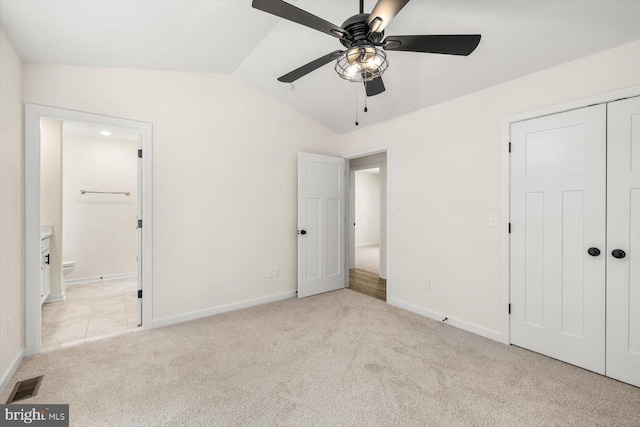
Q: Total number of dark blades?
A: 5